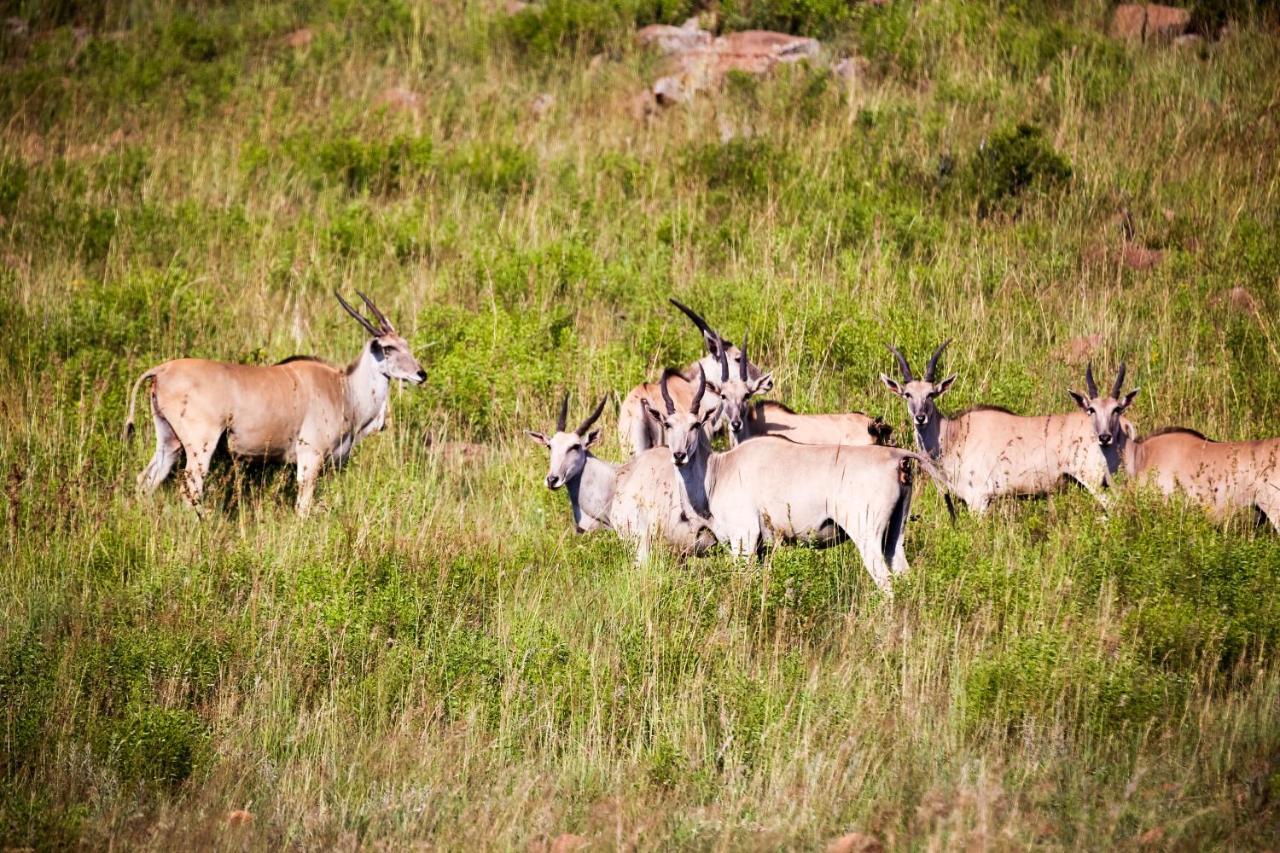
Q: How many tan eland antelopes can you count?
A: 7